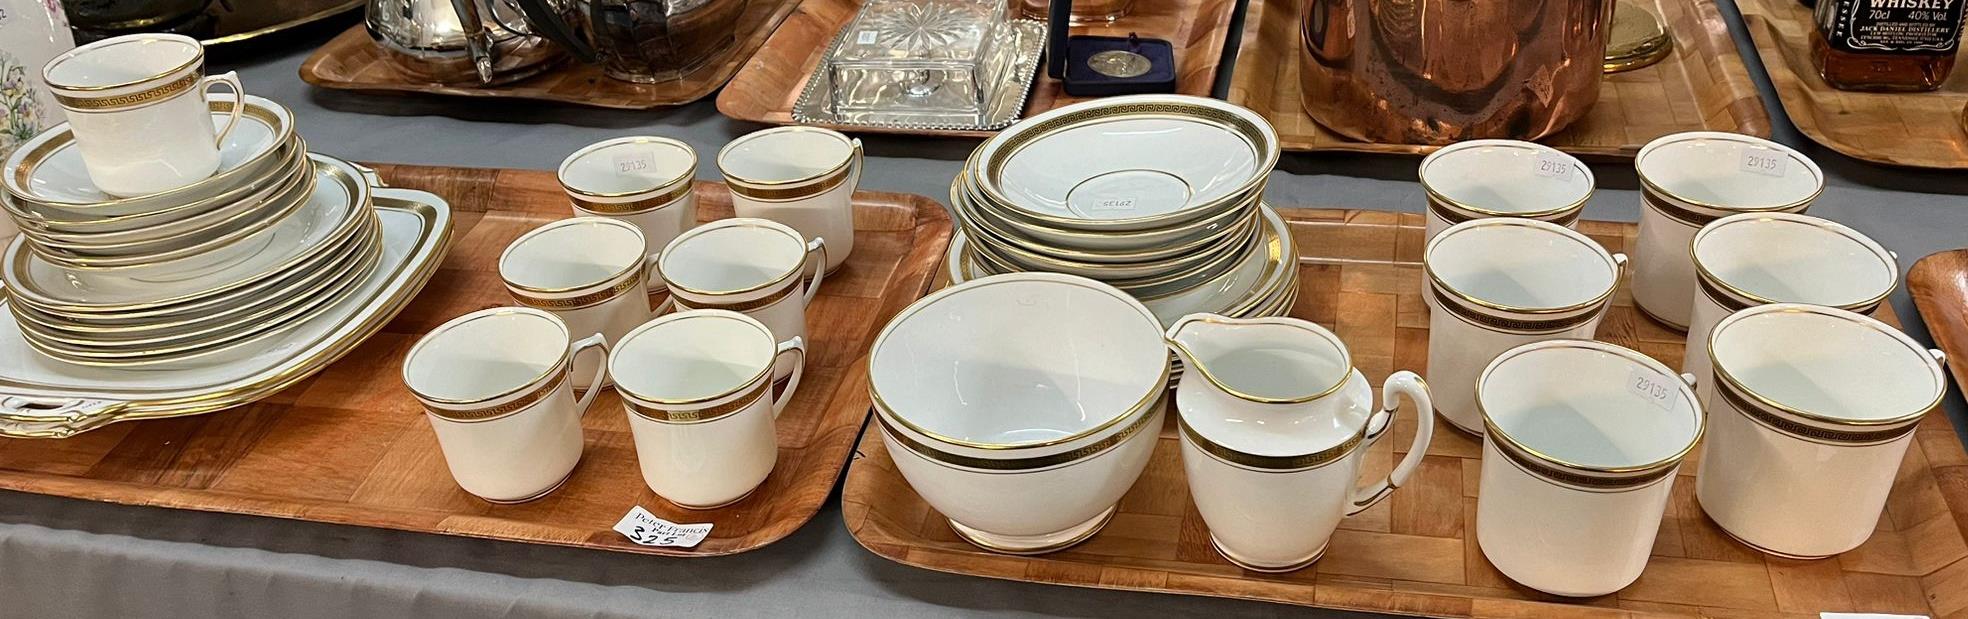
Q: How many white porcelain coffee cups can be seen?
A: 13